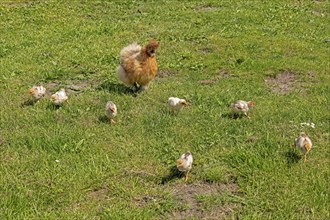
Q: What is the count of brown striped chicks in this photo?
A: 0